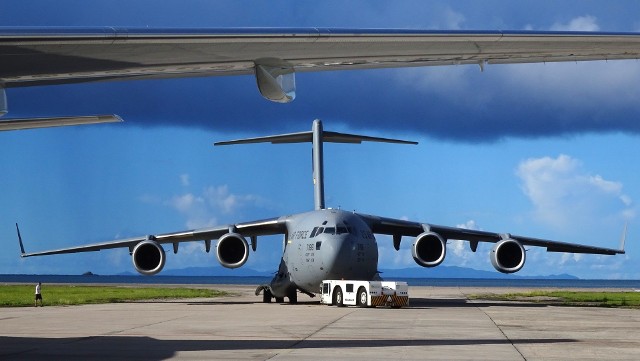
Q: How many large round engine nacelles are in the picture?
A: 4